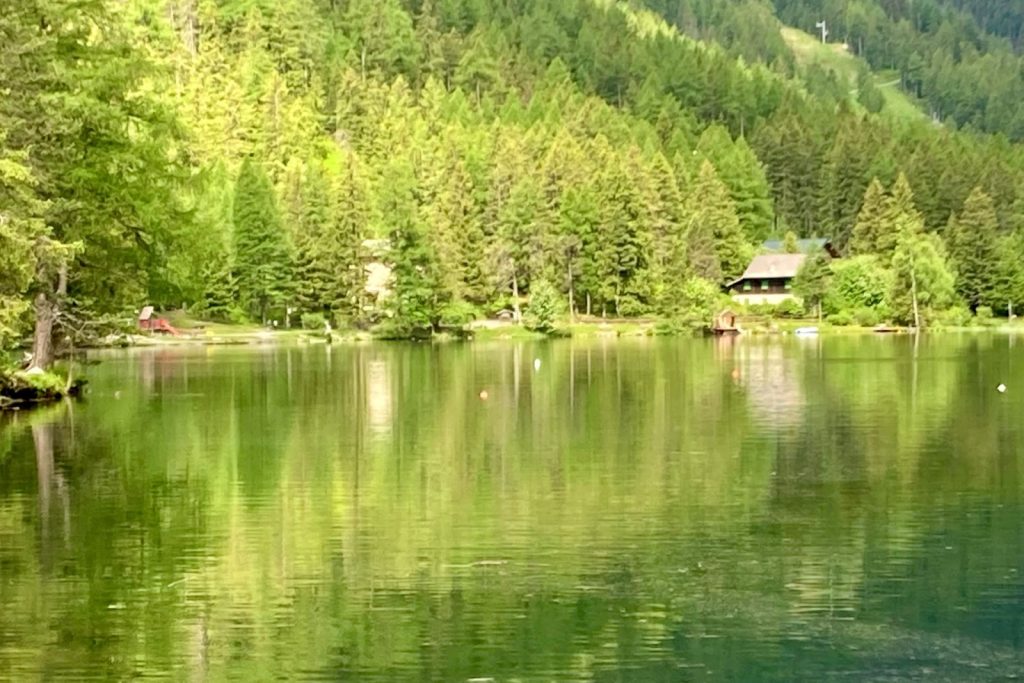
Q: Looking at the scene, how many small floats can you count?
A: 4